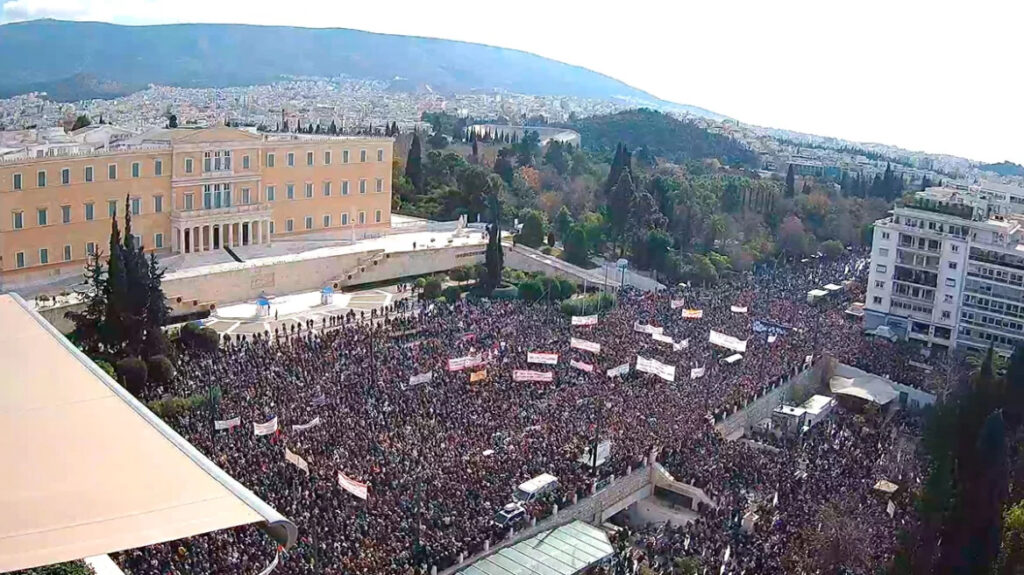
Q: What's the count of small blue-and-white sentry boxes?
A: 2